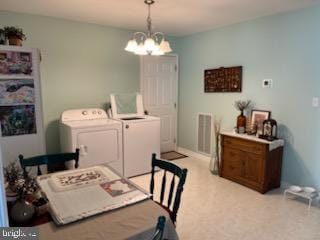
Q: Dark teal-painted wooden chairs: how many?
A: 3